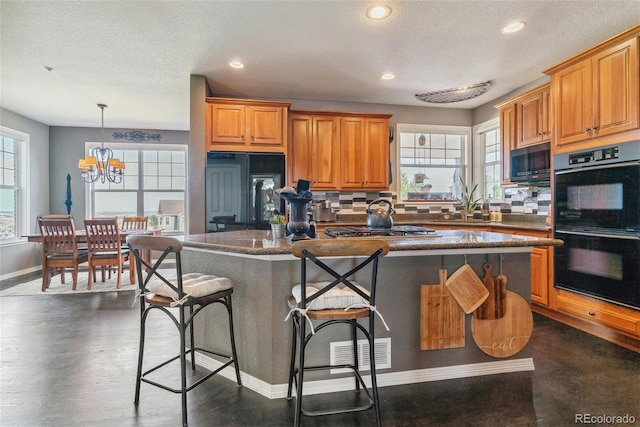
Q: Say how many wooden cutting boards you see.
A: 4